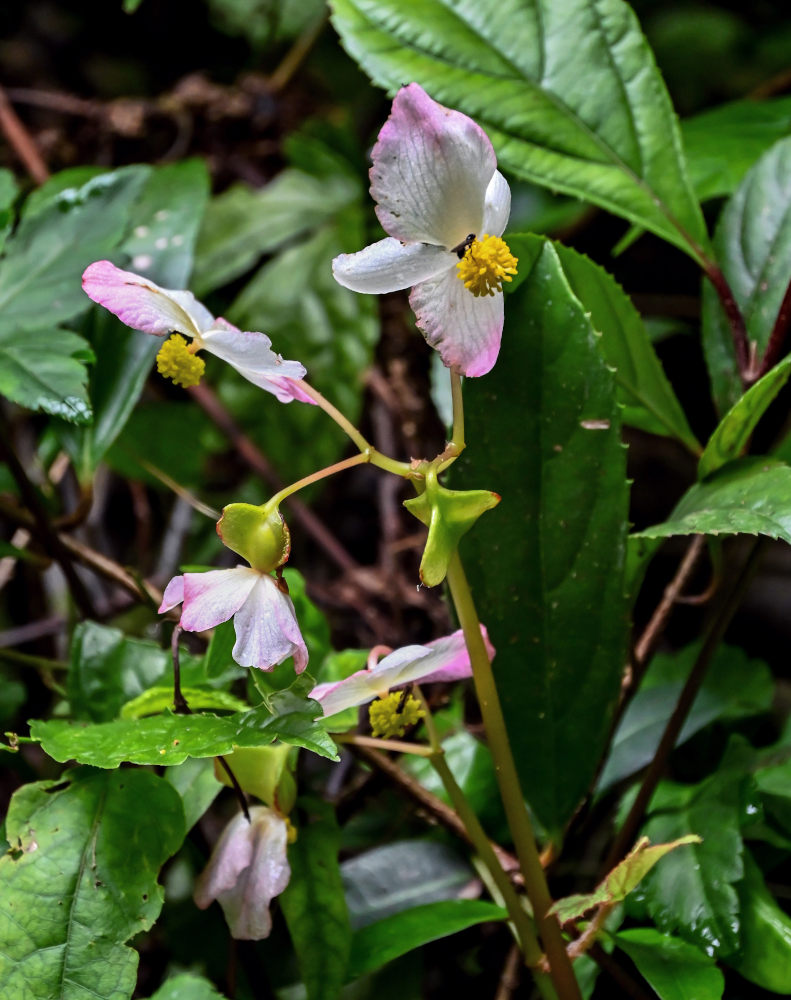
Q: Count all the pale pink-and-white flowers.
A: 5